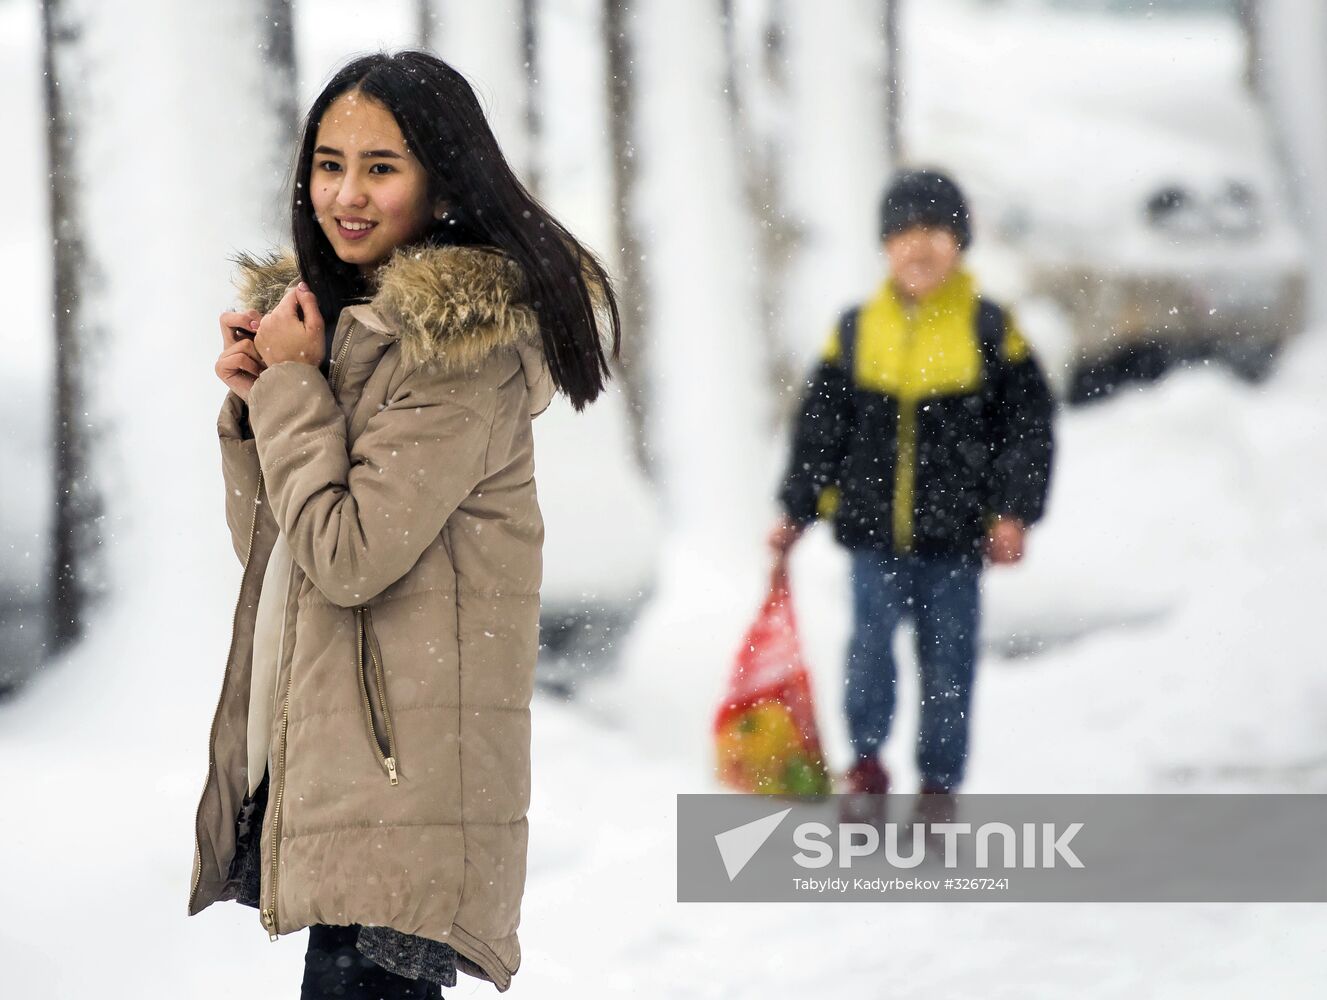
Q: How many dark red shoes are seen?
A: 2